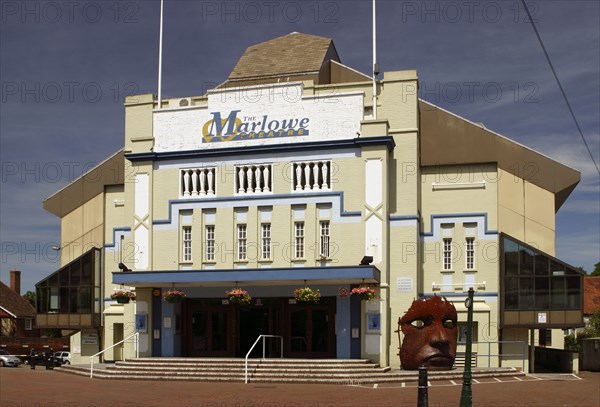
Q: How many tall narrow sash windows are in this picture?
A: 8